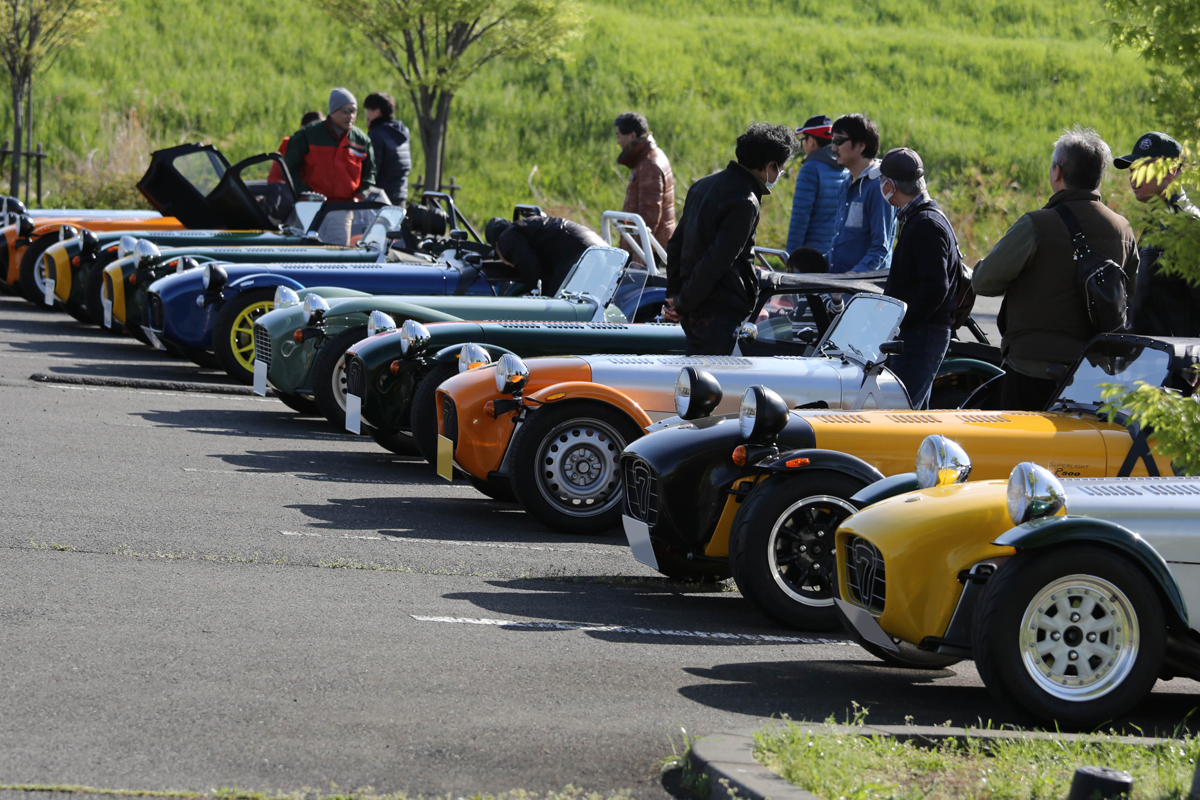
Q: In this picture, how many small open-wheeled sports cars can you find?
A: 10